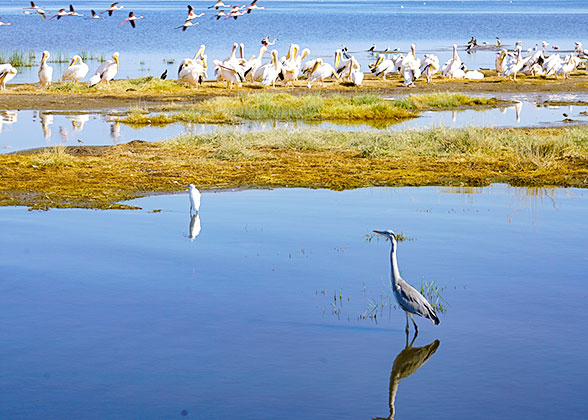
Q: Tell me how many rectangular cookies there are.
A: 0